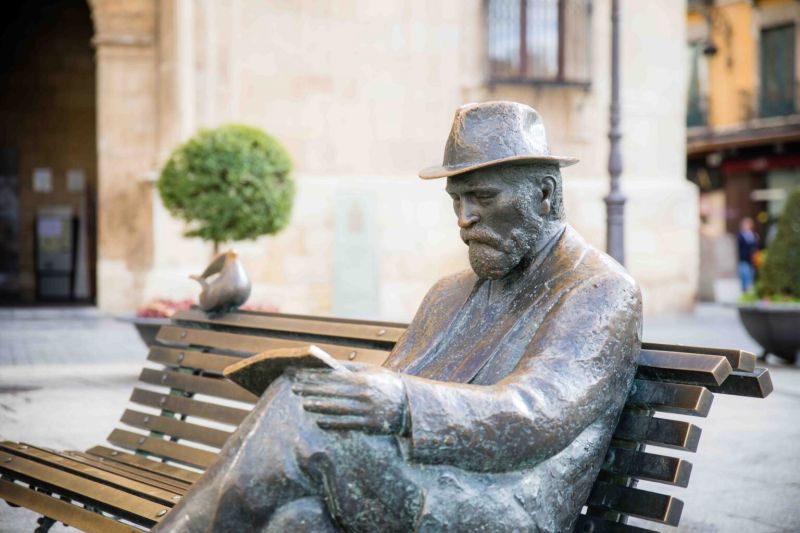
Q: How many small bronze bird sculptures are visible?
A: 1